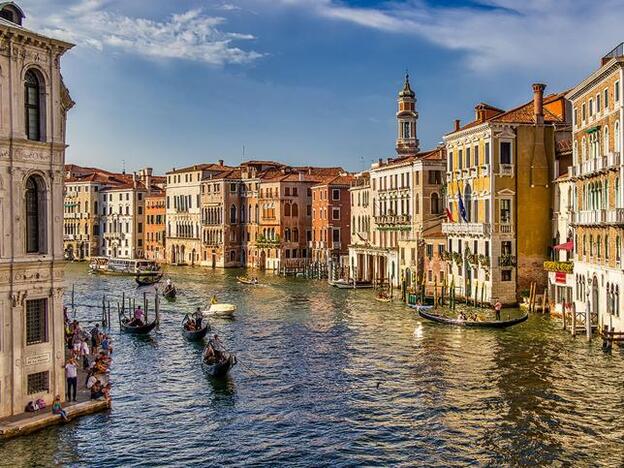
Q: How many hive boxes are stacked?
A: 0